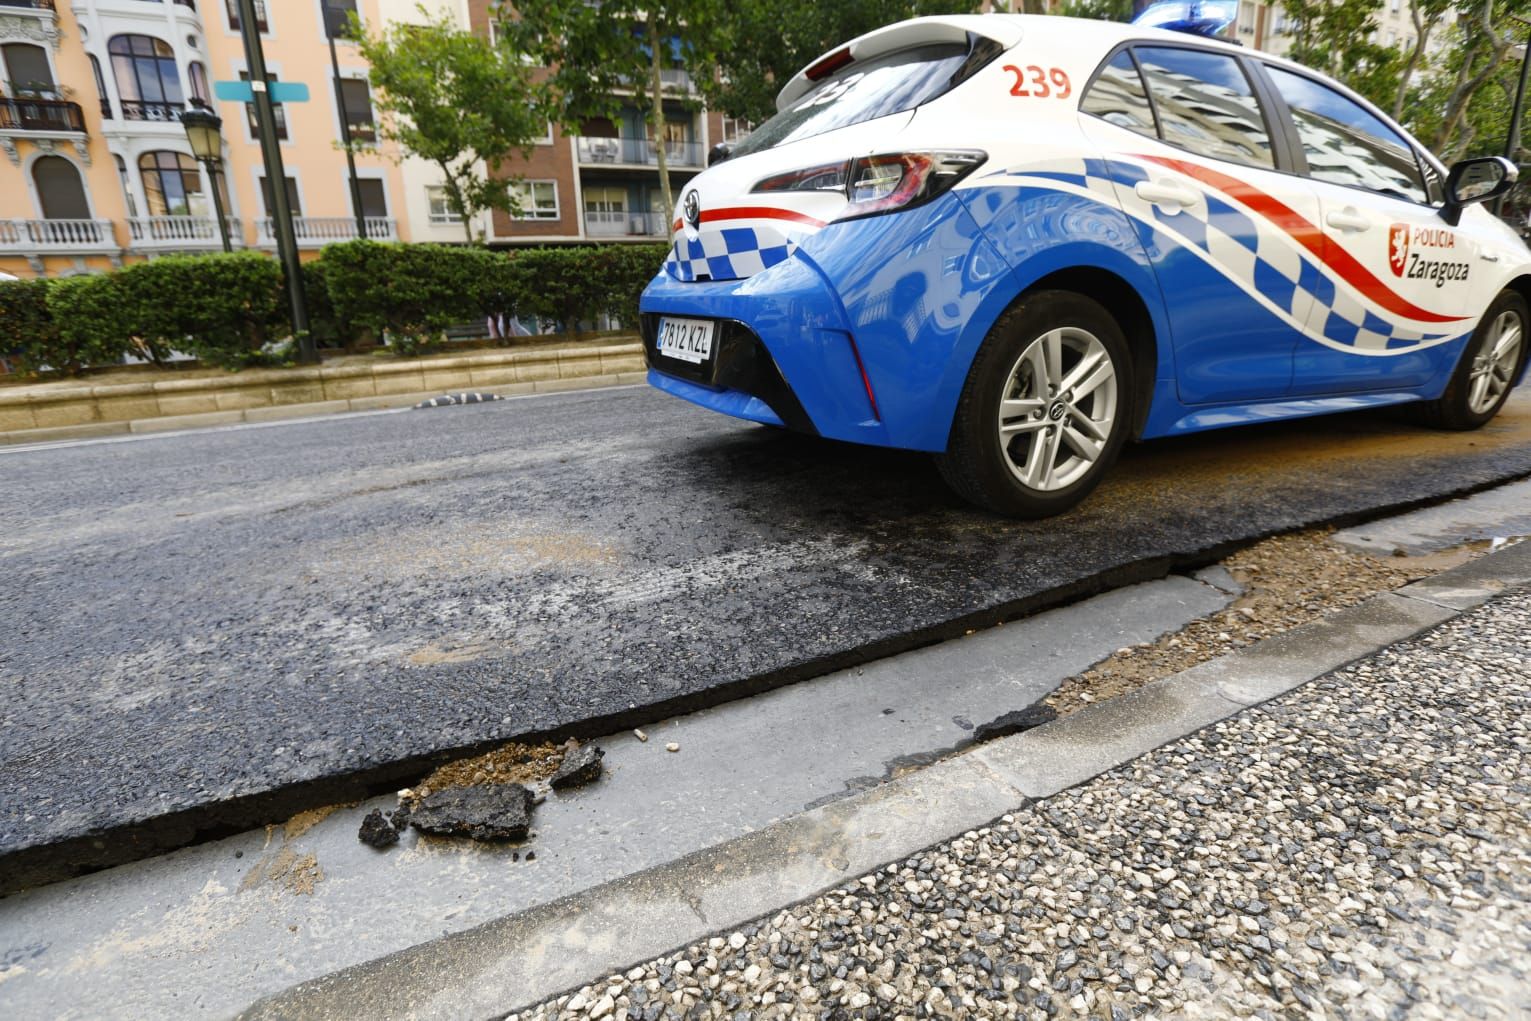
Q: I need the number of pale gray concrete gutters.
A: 1